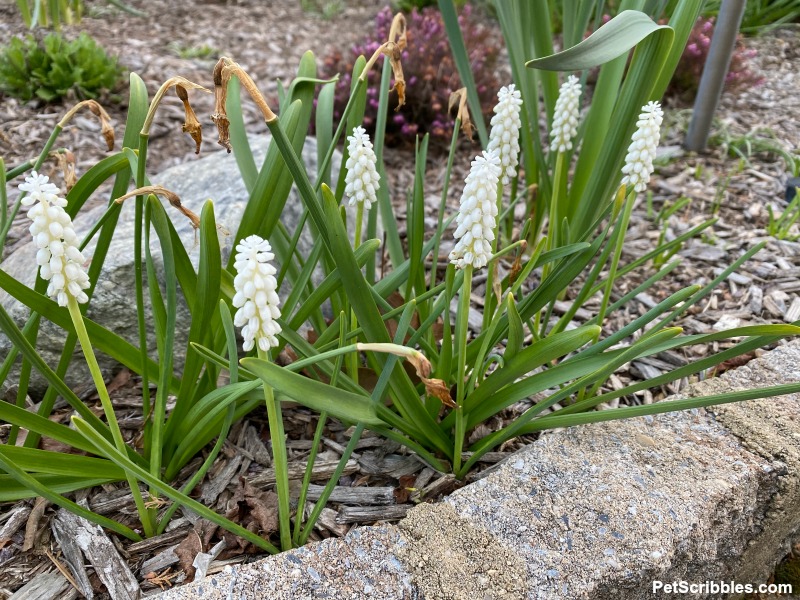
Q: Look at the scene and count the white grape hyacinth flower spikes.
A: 7